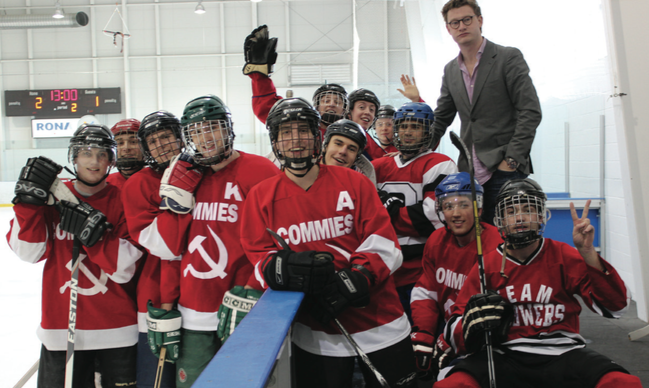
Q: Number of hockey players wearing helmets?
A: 12